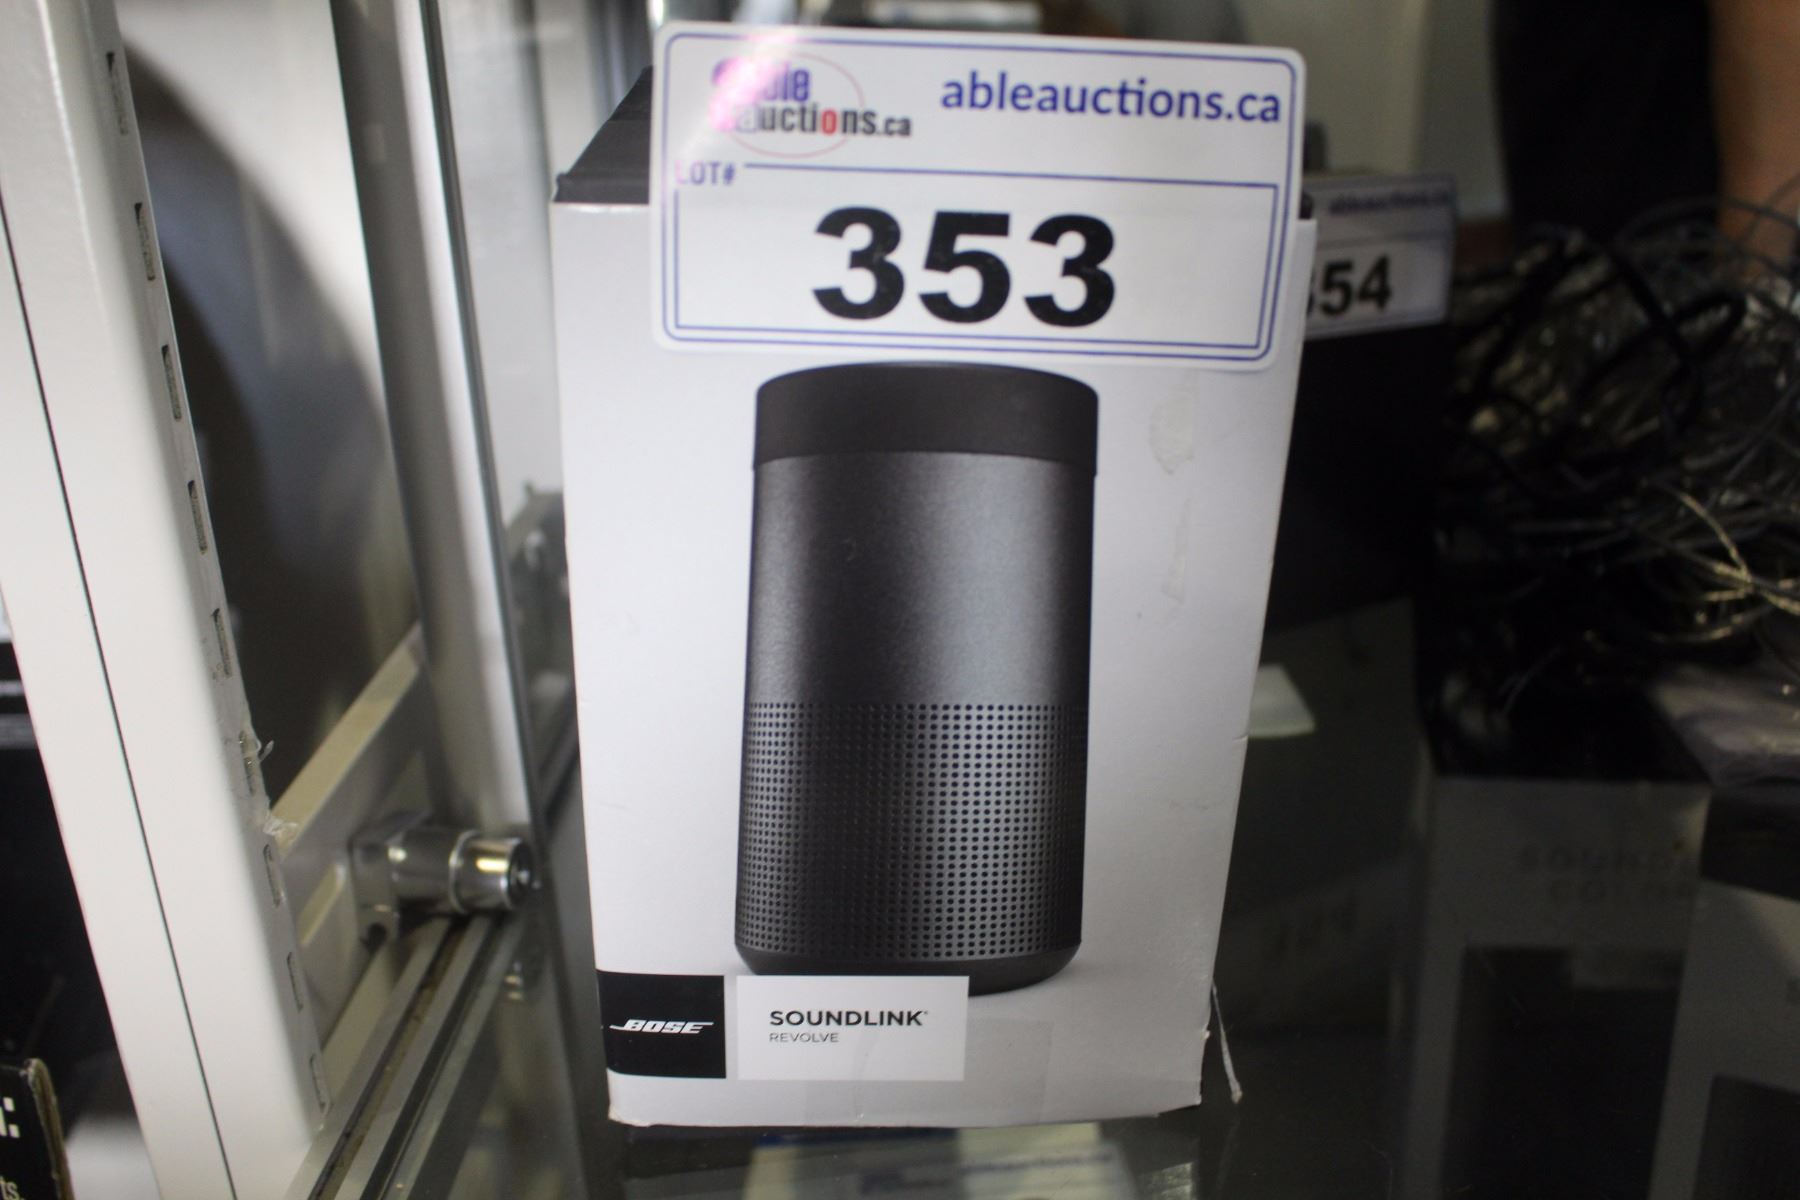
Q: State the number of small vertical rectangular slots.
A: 9